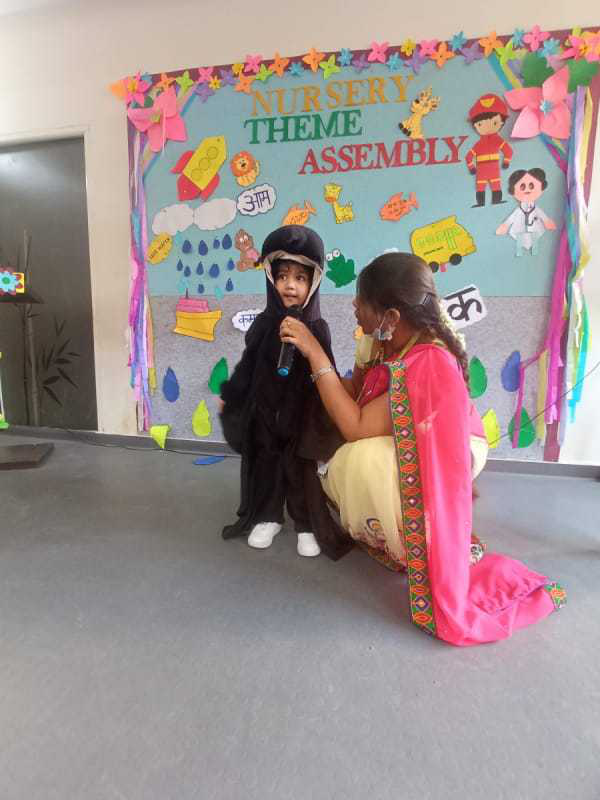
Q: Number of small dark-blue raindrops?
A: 11